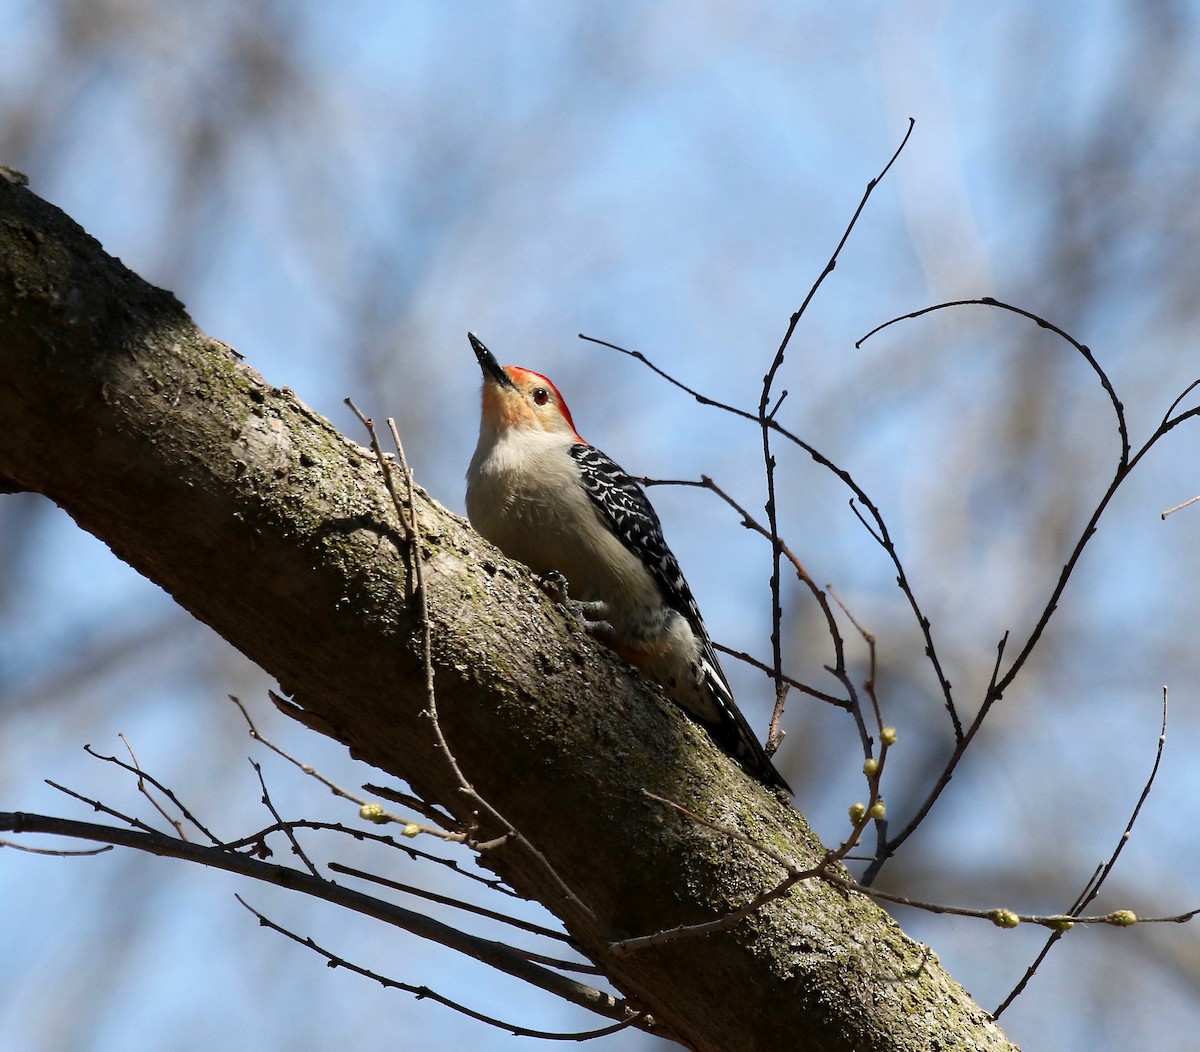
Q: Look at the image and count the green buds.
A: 9